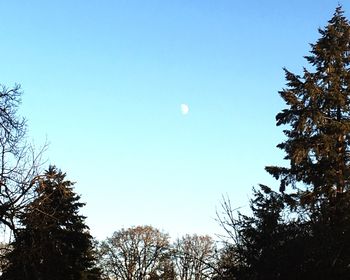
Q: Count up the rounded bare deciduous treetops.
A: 2